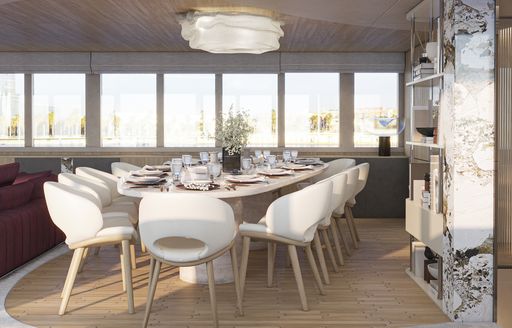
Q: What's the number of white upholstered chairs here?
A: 10